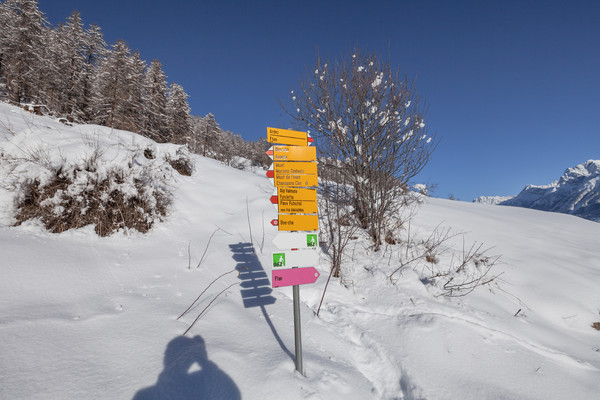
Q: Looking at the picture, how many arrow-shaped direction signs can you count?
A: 8